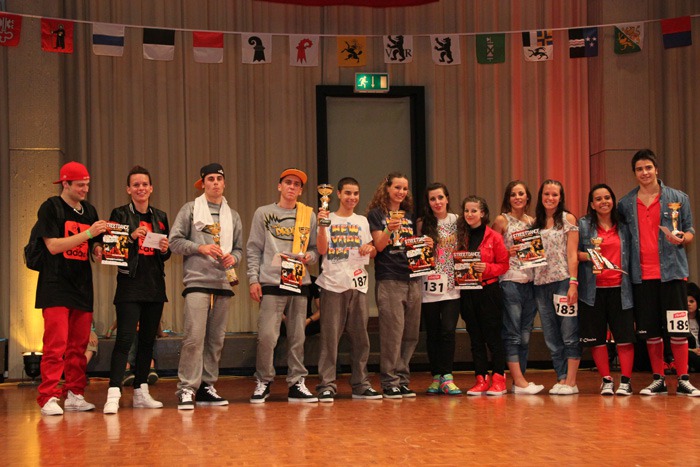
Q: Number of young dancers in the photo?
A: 12